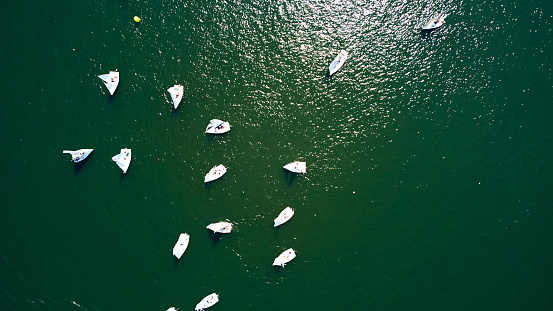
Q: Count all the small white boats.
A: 15